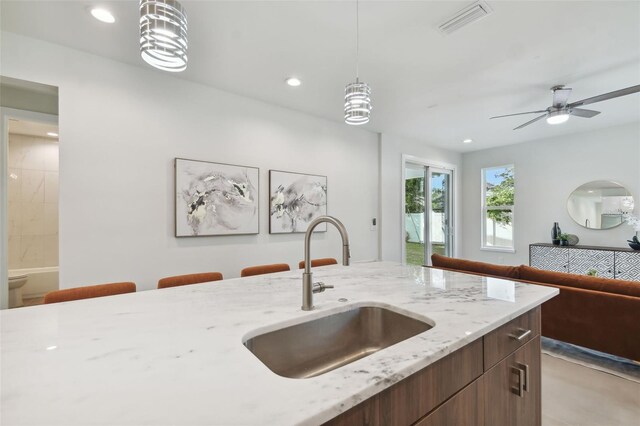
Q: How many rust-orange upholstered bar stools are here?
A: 4